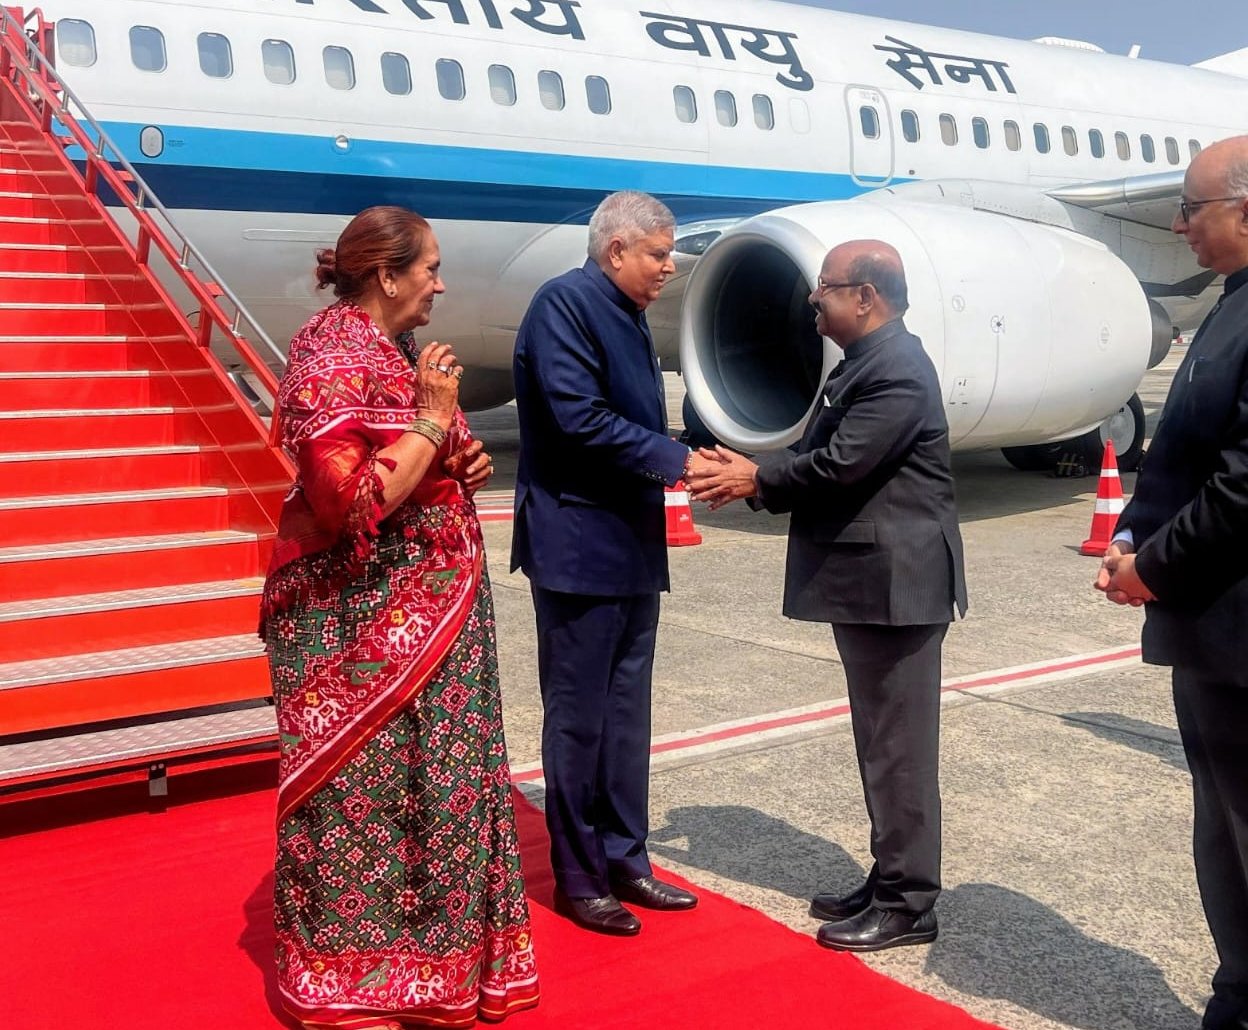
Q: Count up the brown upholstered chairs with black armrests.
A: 0